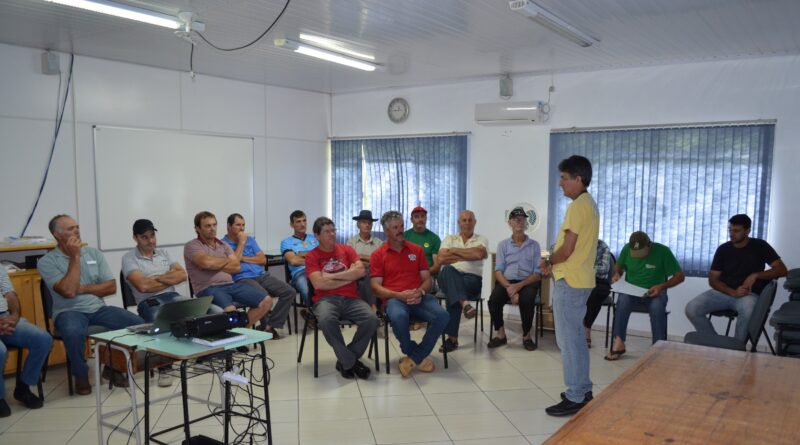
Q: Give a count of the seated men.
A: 15